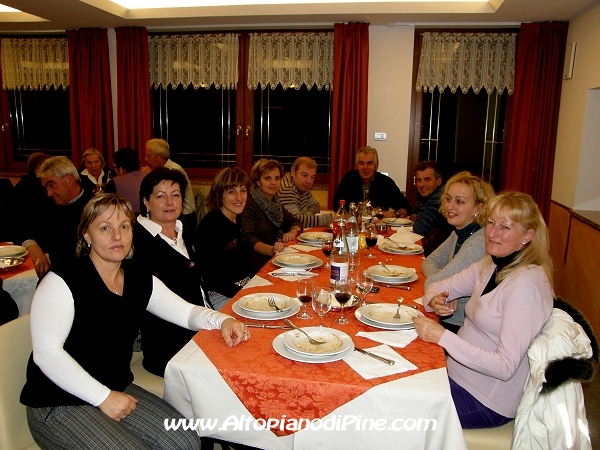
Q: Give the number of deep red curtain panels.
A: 4